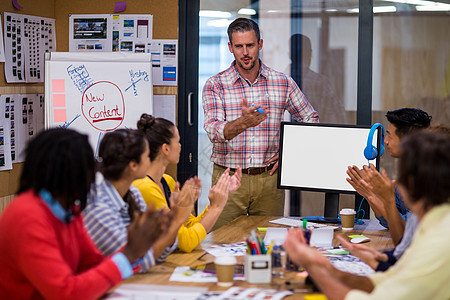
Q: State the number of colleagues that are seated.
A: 6